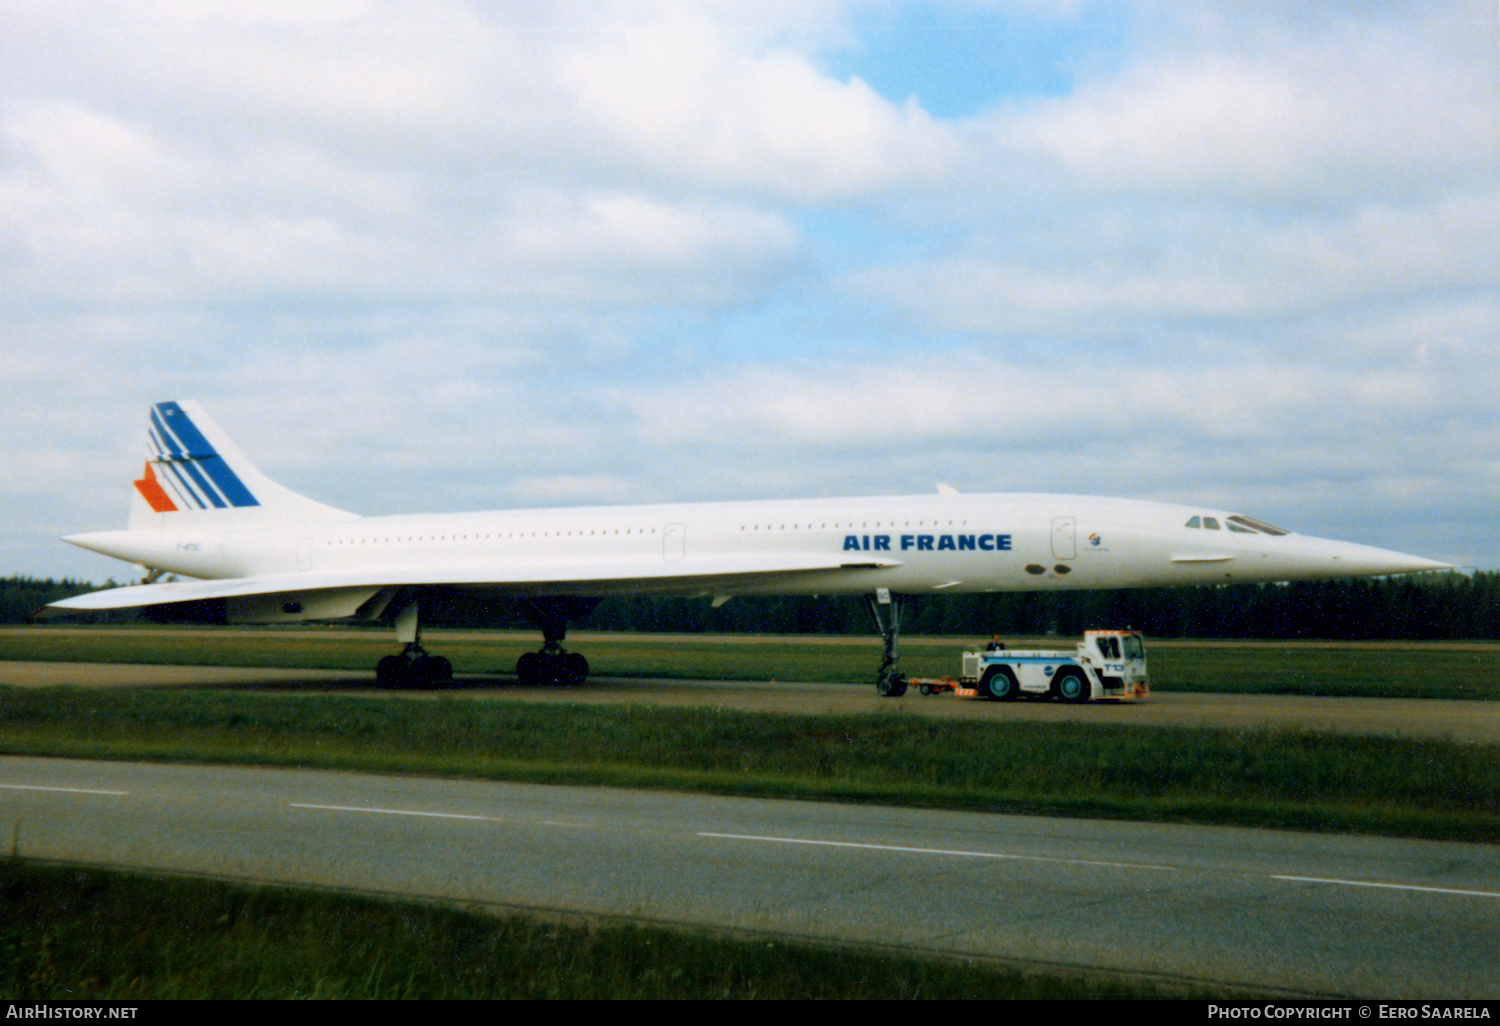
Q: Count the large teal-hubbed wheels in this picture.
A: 2